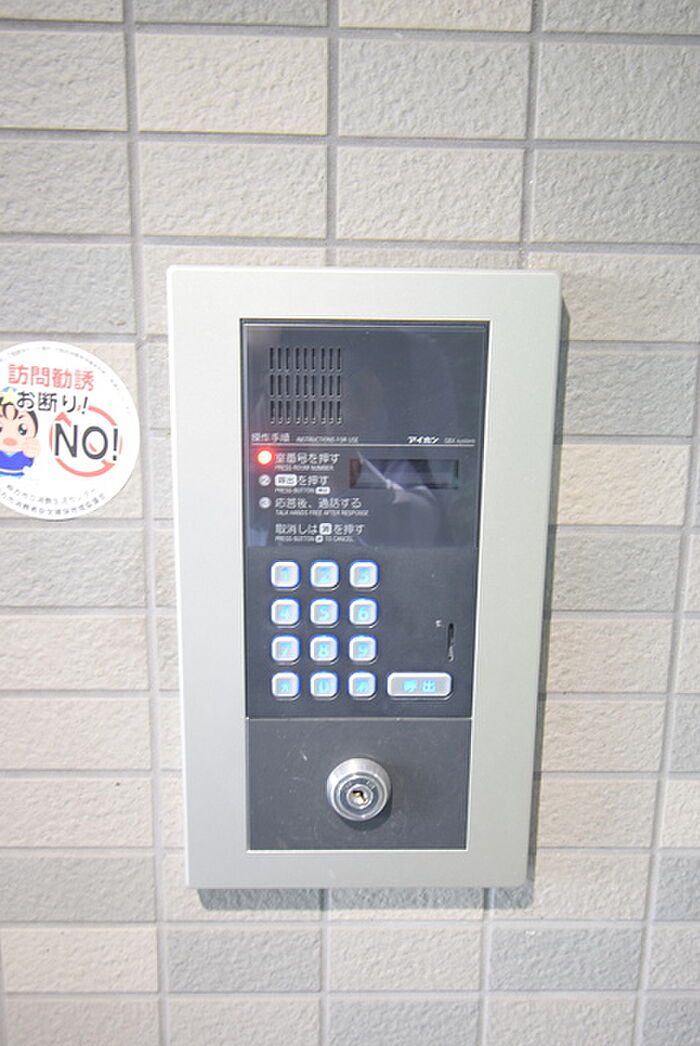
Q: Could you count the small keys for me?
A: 12